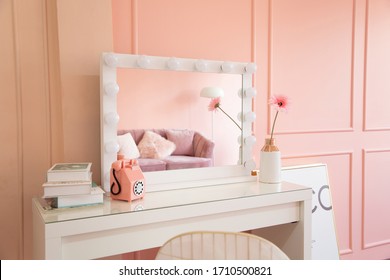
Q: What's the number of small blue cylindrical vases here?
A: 0